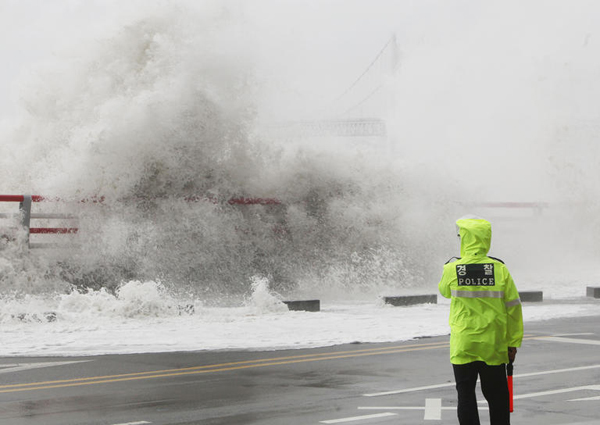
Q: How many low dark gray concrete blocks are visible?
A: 4